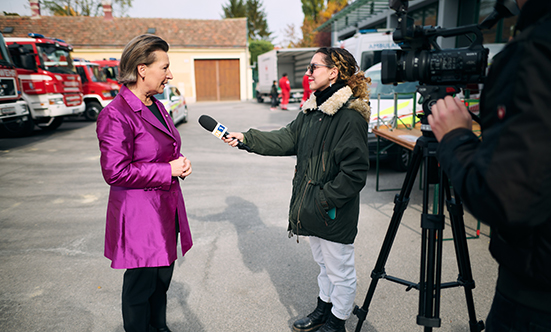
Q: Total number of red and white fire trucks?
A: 4